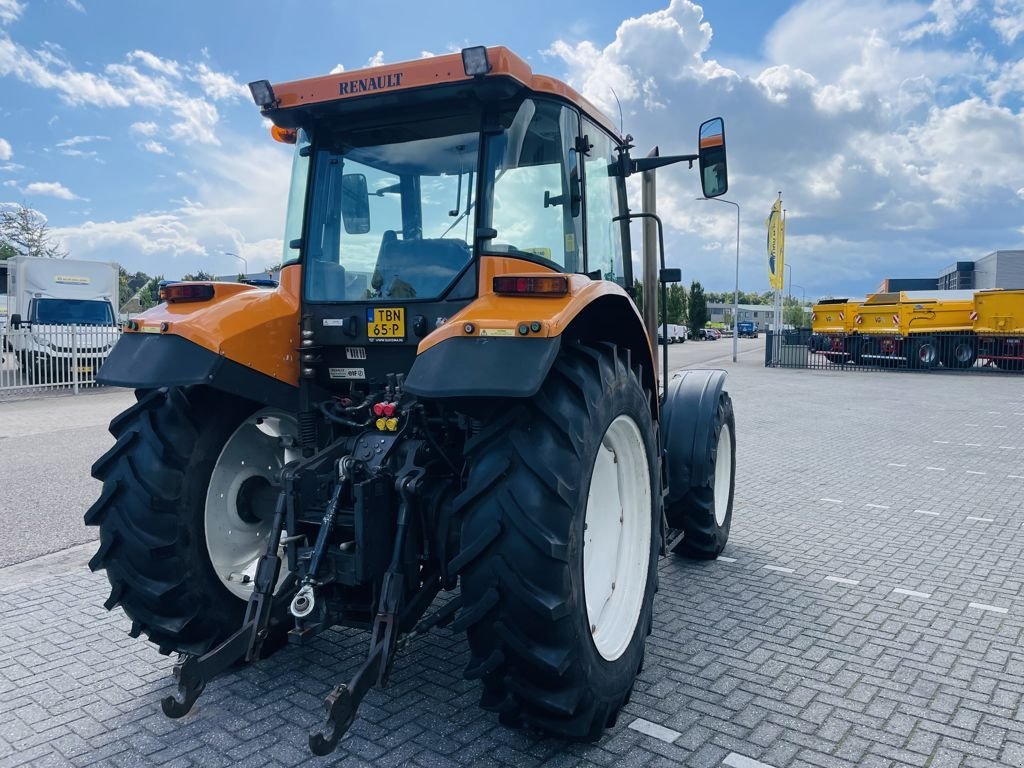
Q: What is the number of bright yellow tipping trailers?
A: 3